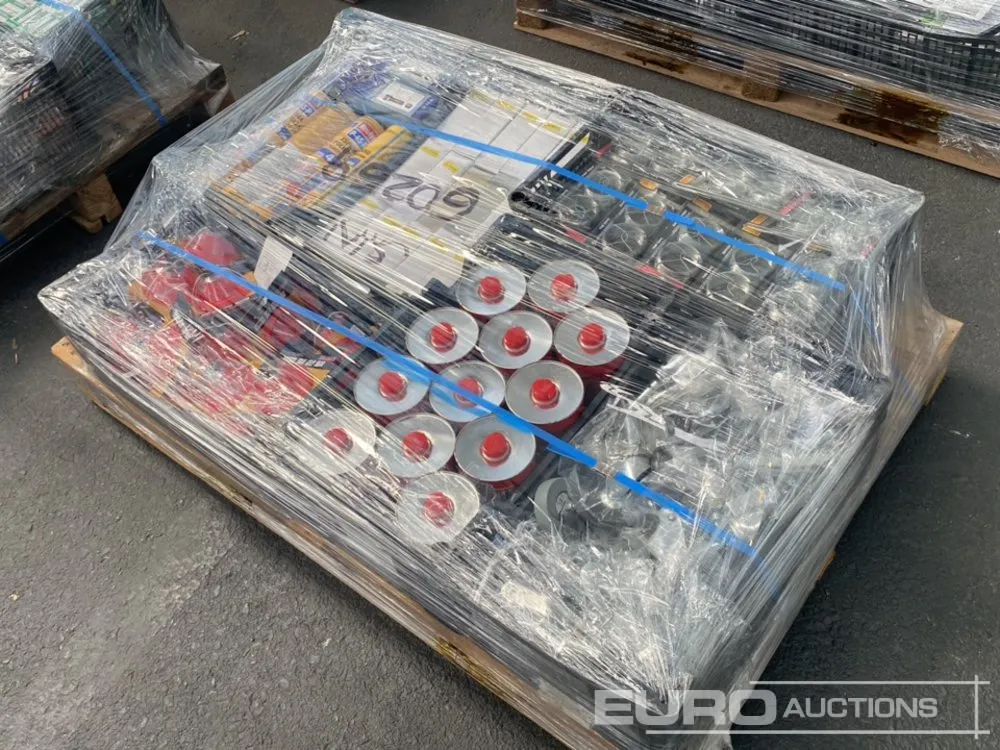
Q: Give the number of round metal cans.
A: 12